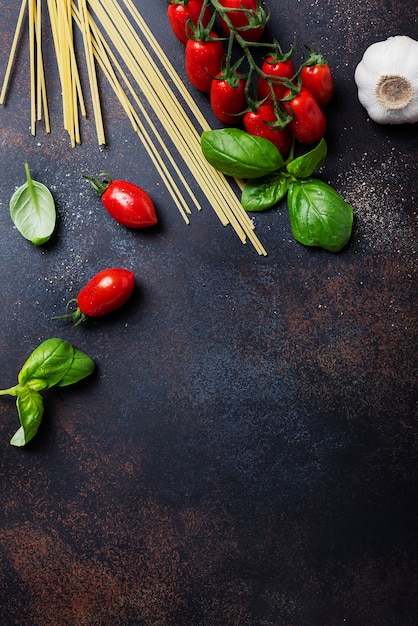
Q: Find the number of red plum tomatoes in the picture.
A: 10